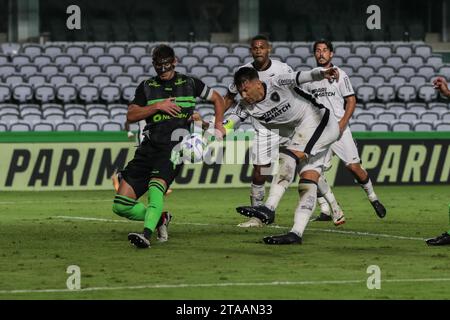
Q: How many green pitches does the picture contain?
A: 1